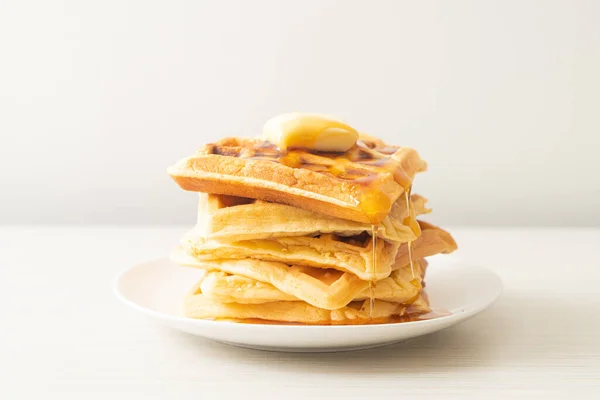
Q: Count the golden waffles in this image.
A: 6